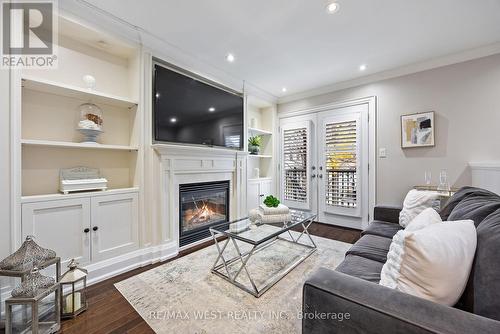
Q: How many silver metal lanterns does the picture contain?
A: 3